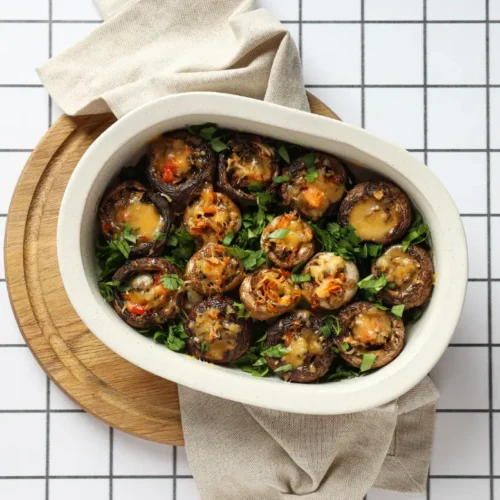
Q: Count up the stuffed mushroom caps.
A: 15